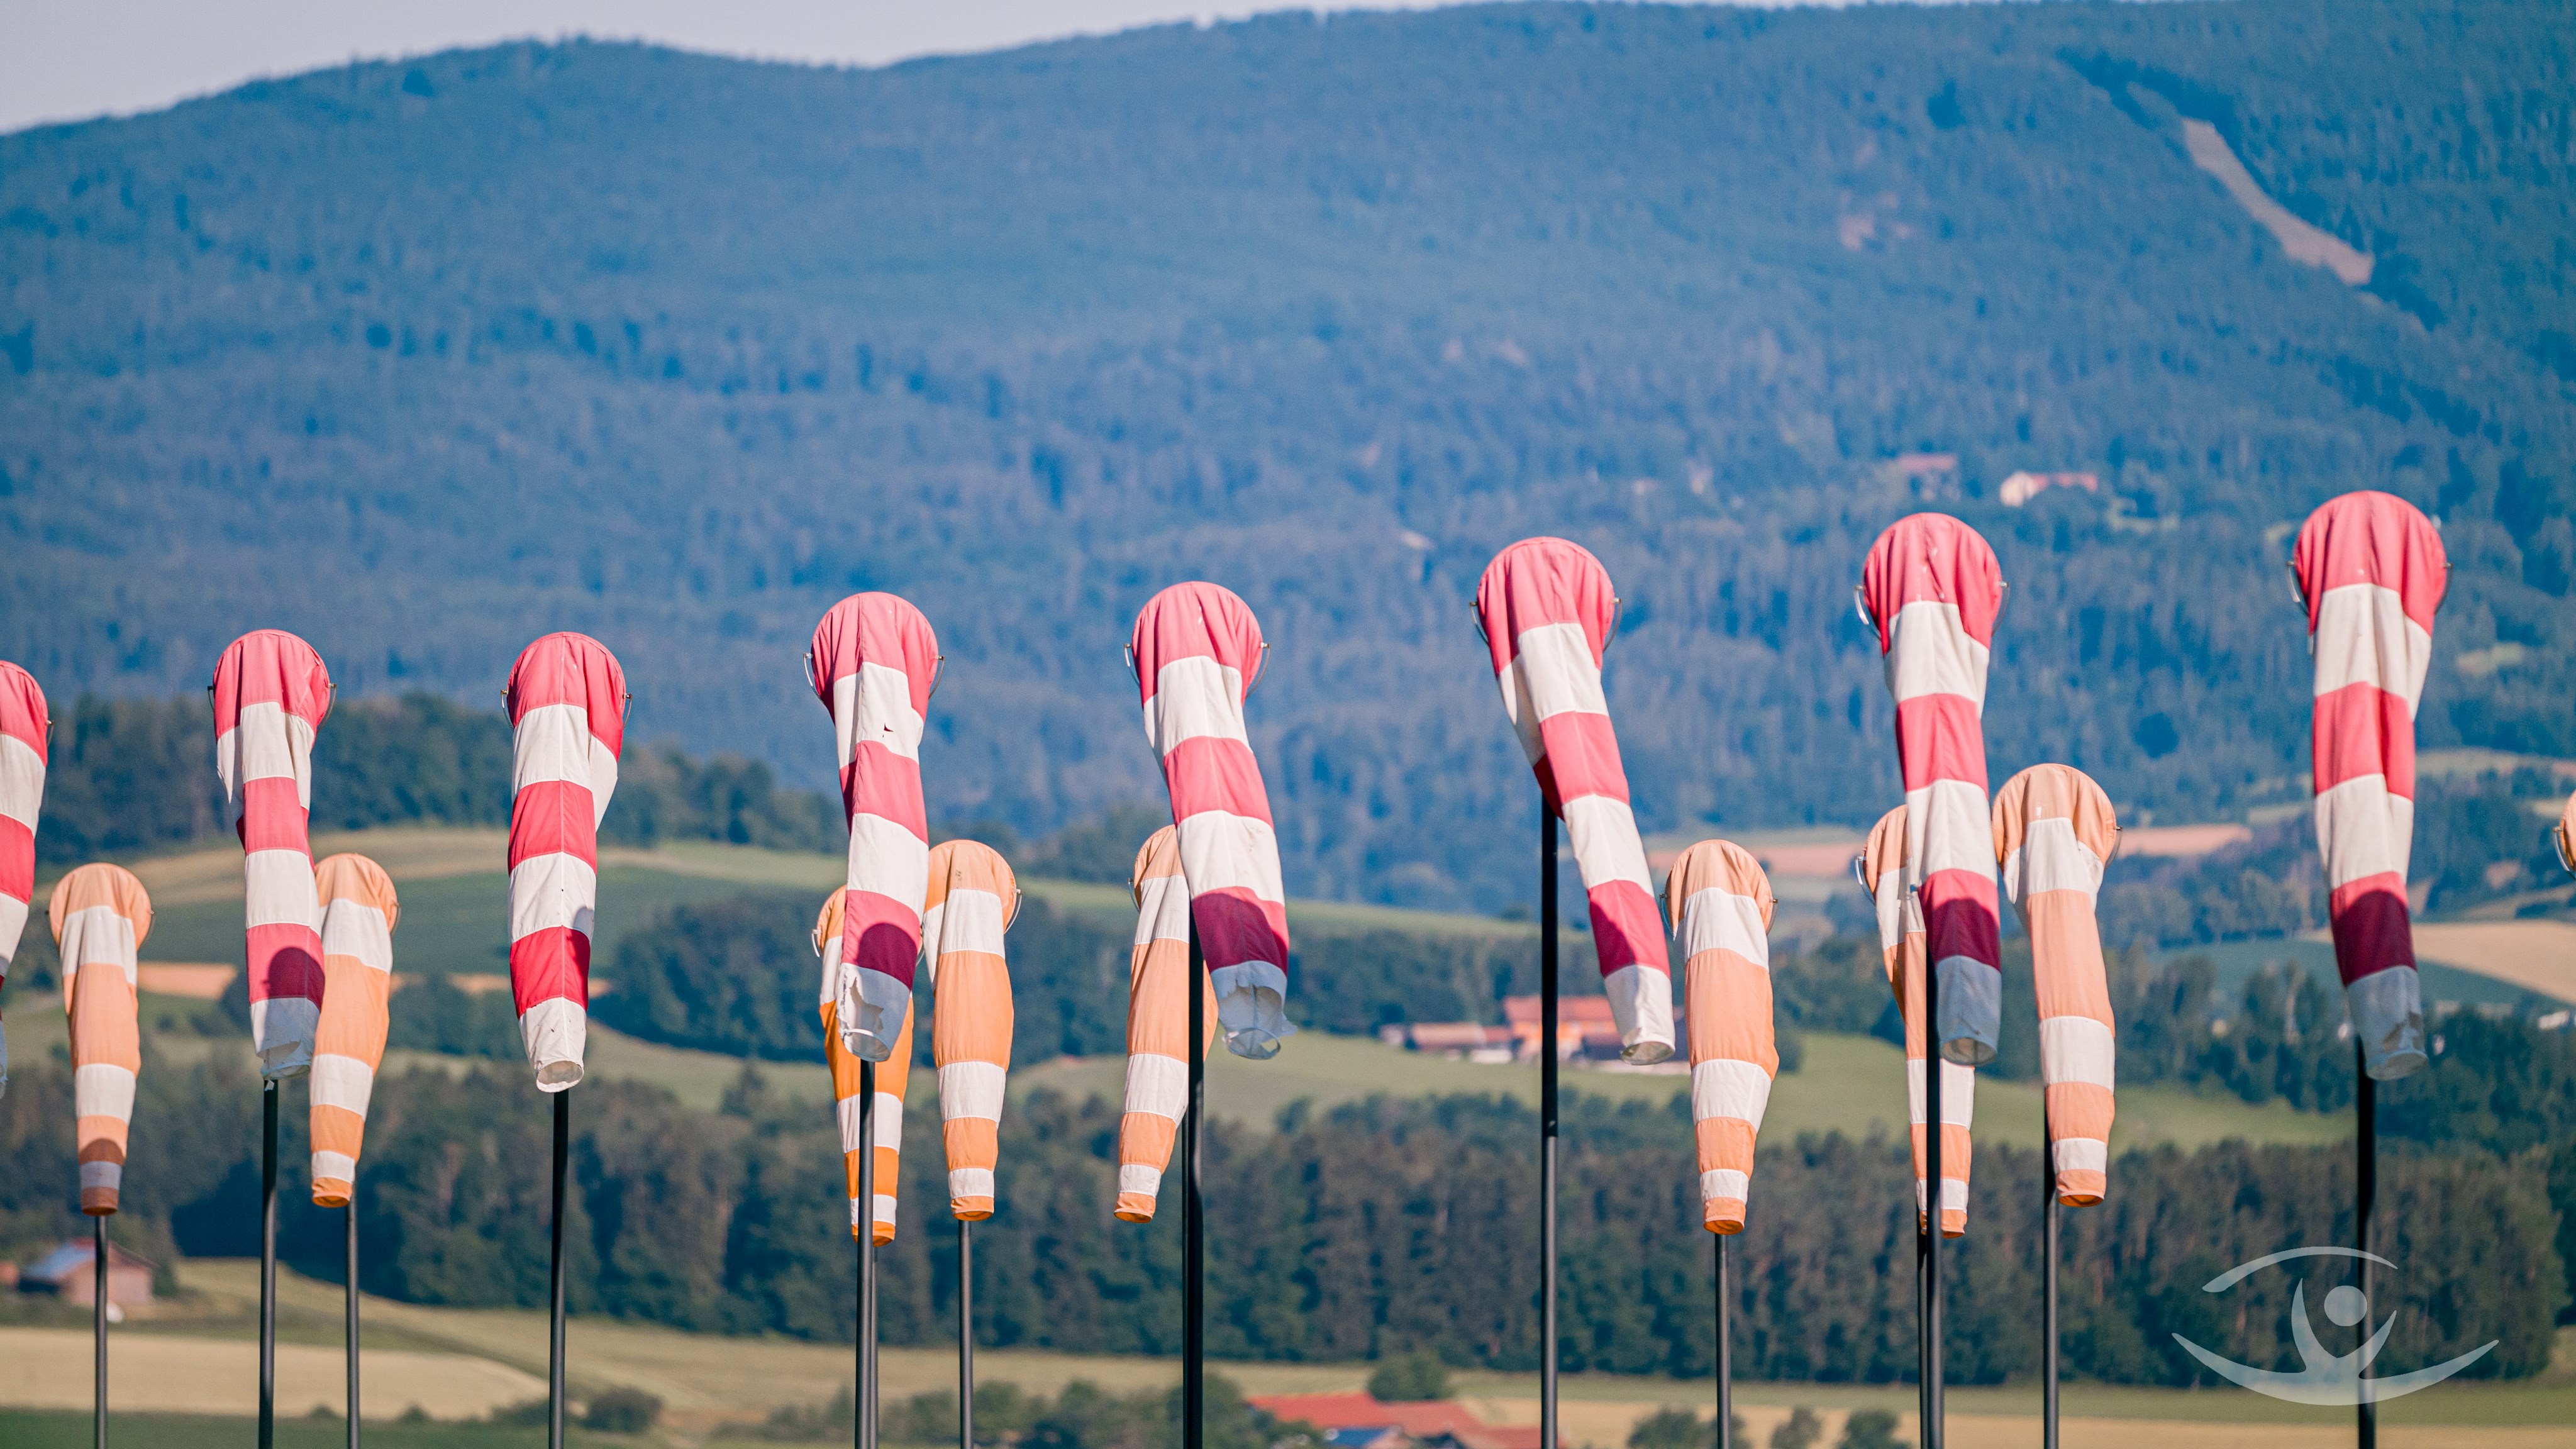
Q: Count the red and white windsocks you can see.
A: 8